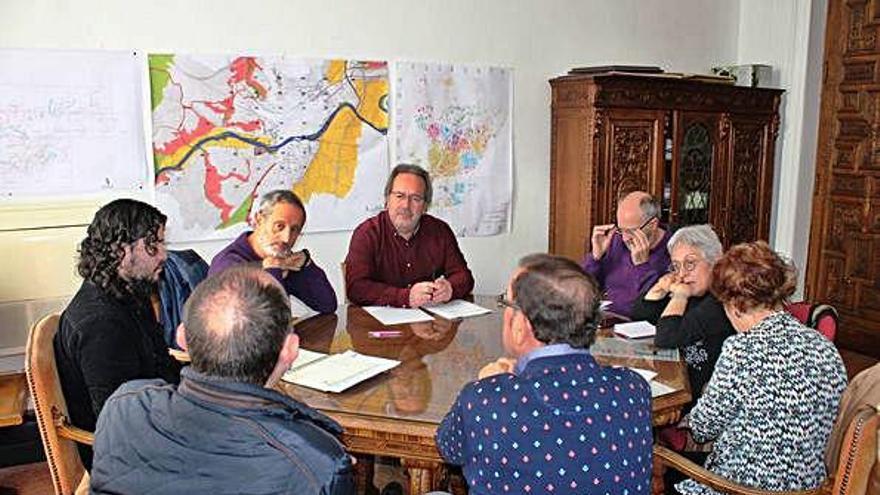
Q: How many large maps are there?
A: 3